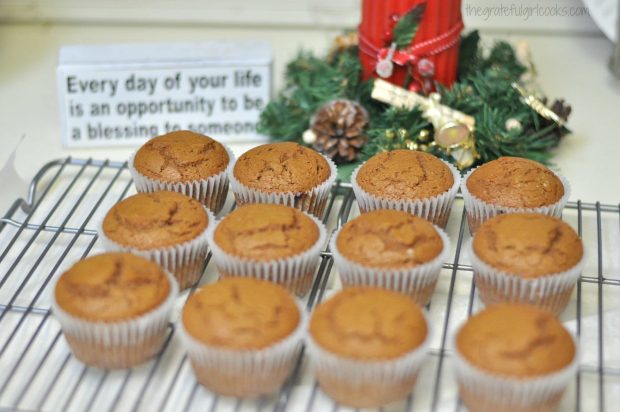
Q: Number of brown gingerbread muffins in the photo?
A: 12